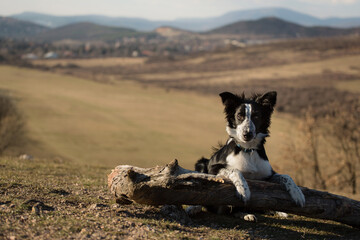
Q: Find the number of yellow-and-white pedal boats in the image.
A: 0